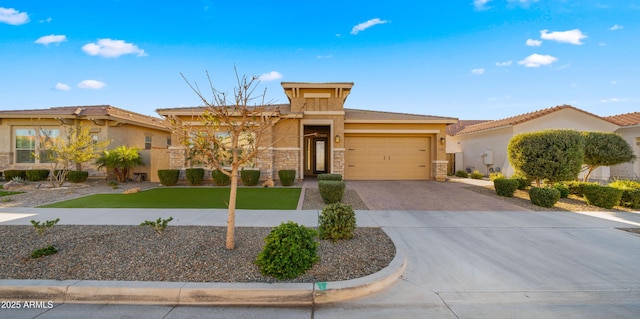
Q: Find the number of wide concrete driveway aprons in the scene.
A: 1